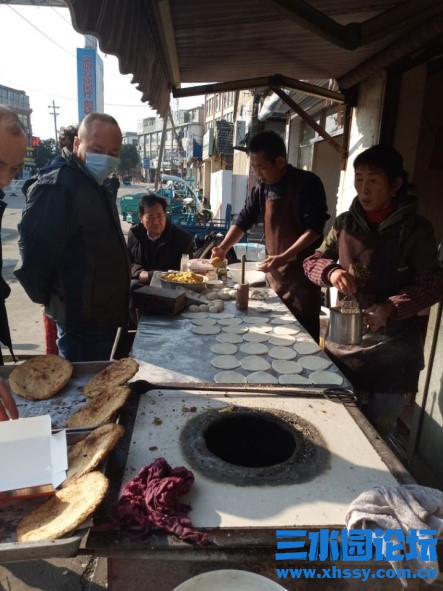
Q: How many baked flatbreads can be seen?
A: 5